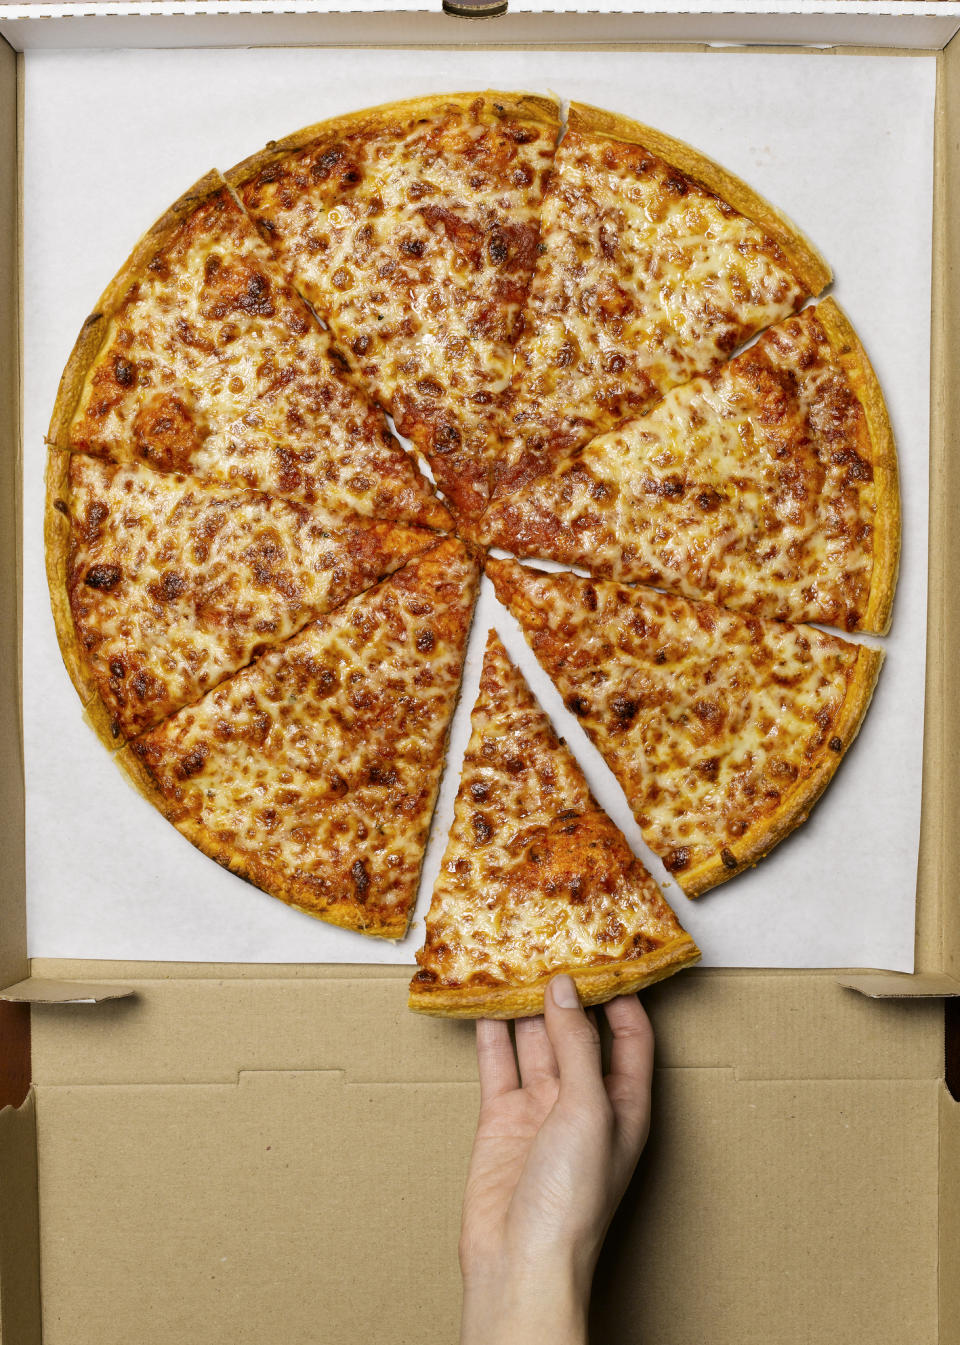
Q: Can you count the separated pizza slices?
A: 8